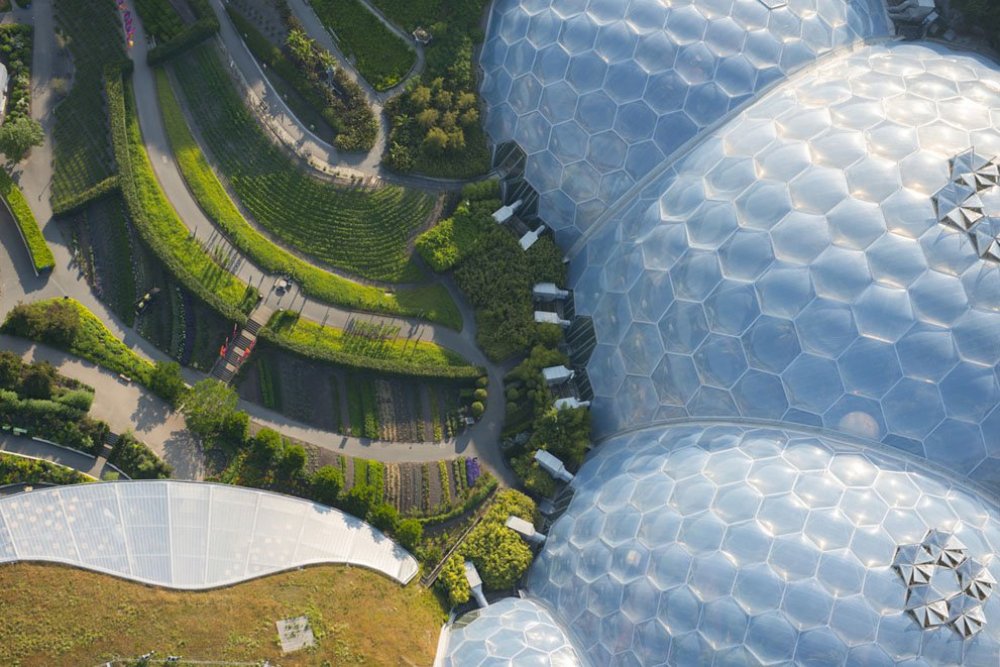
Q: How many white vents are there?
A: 9